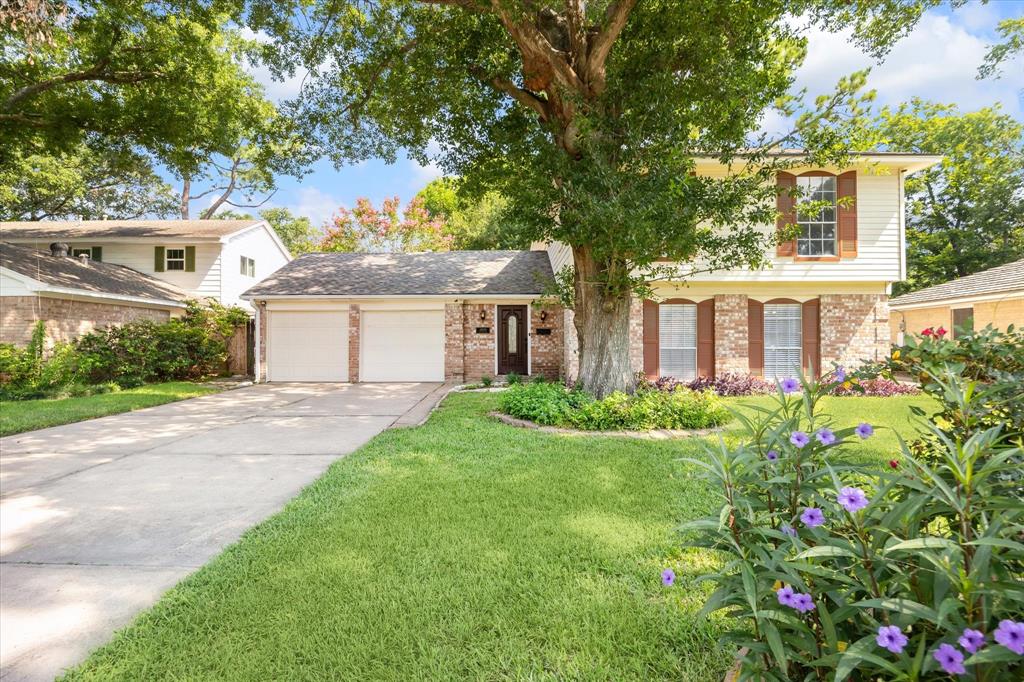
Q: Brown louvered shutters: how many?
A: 6